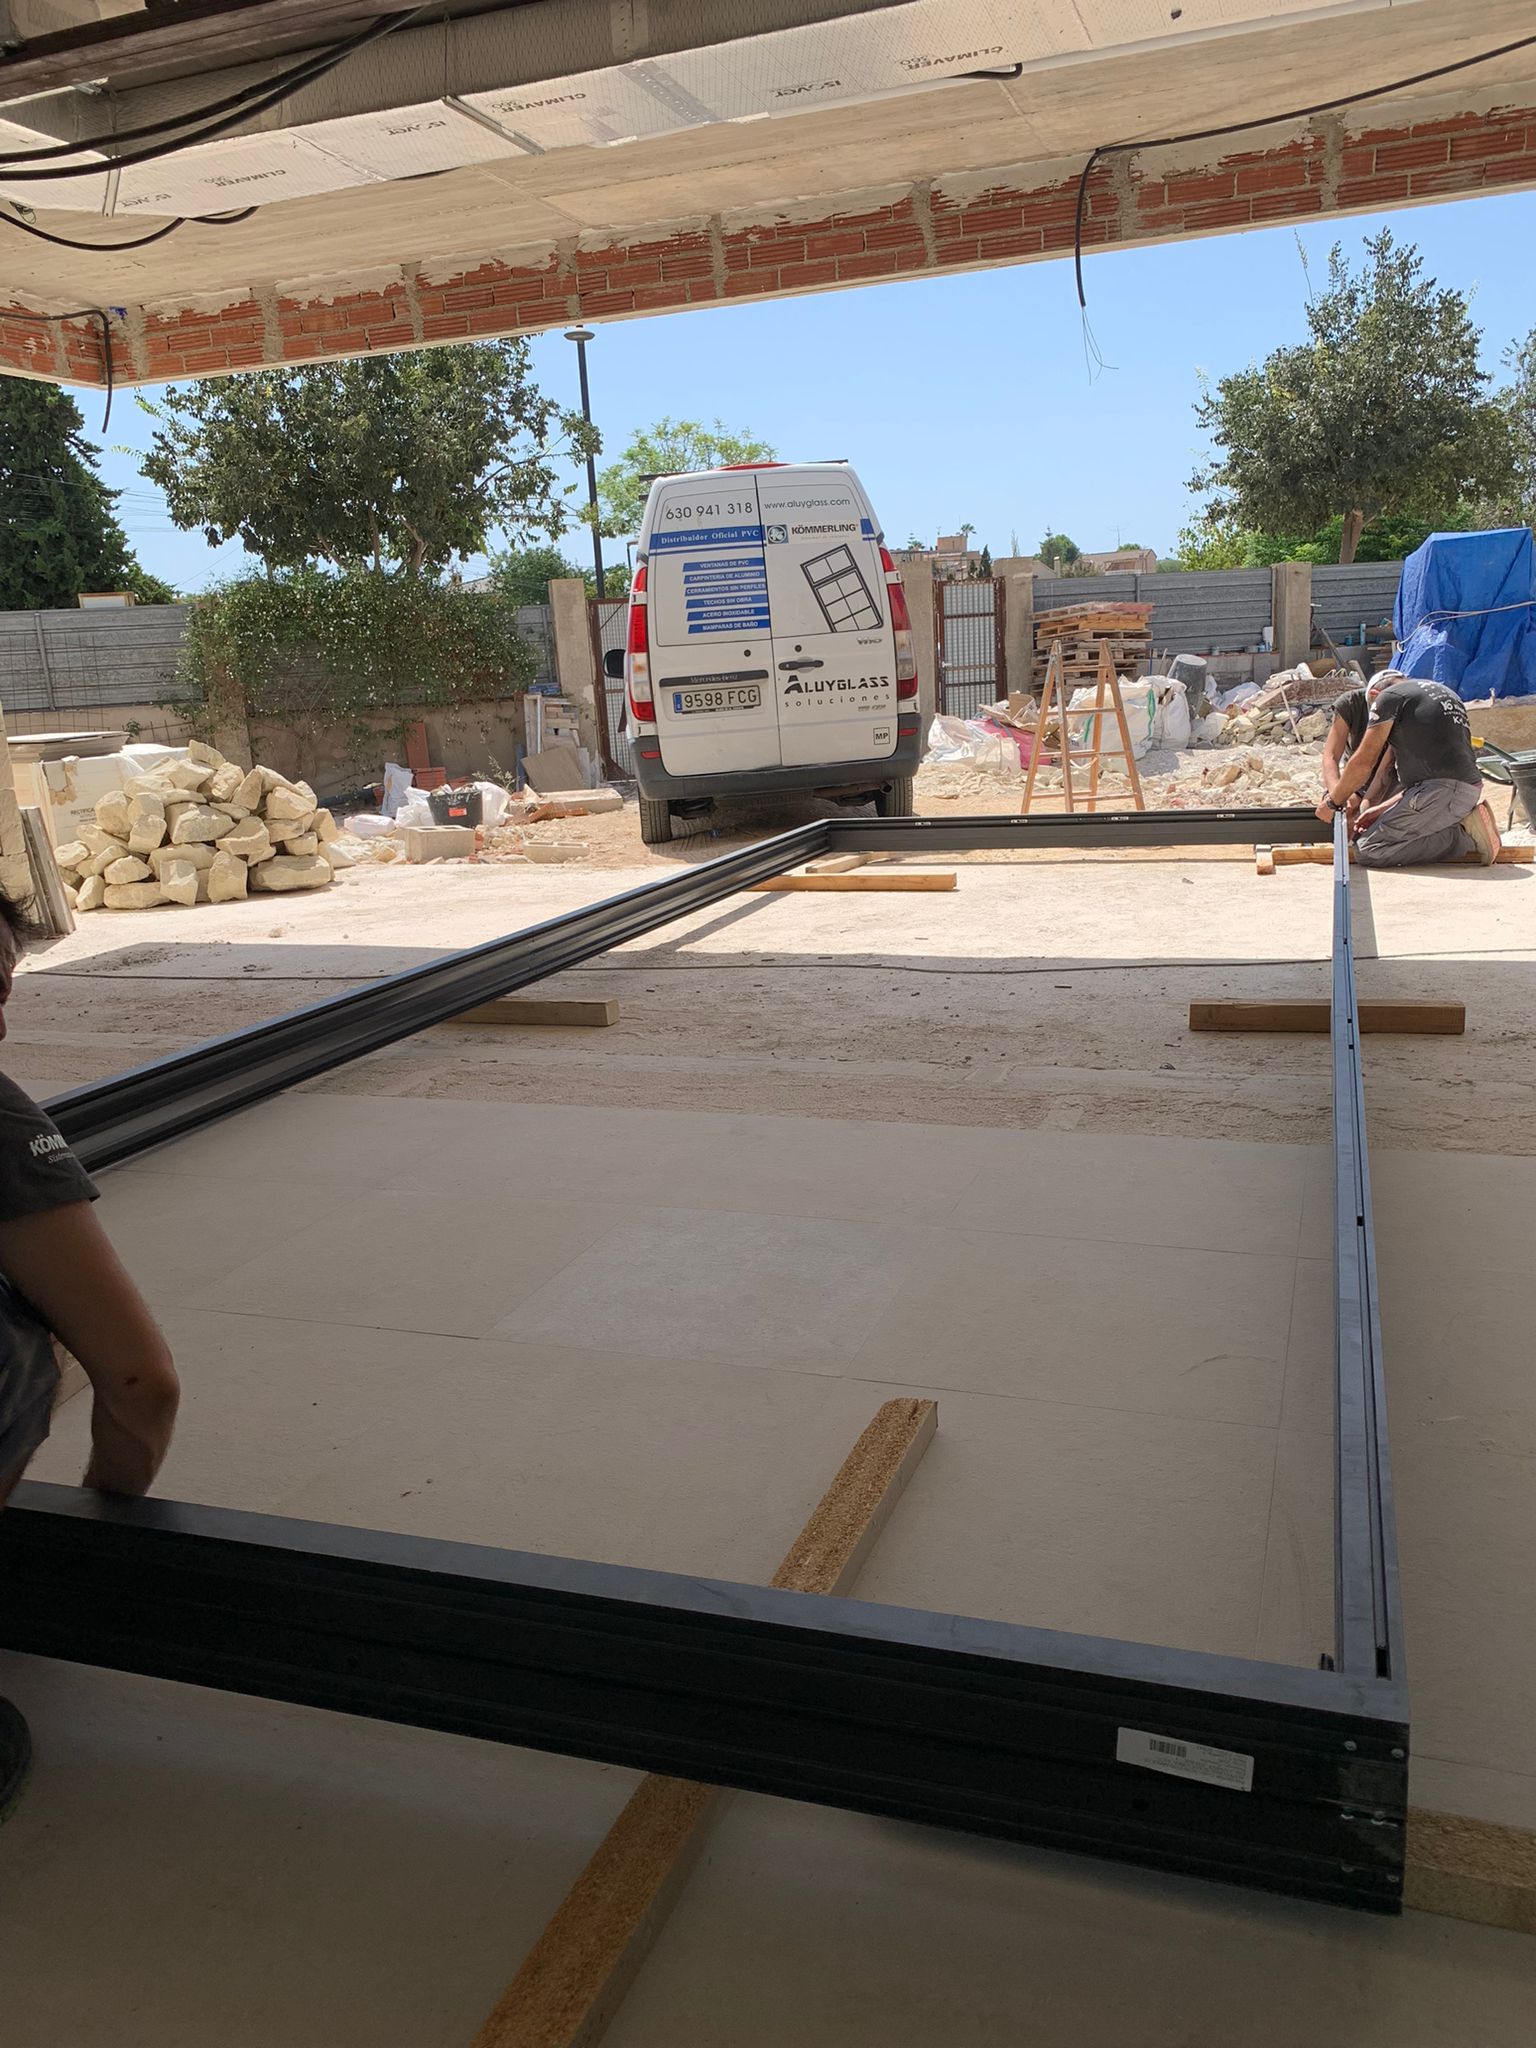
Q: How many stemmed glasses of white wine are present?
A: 0